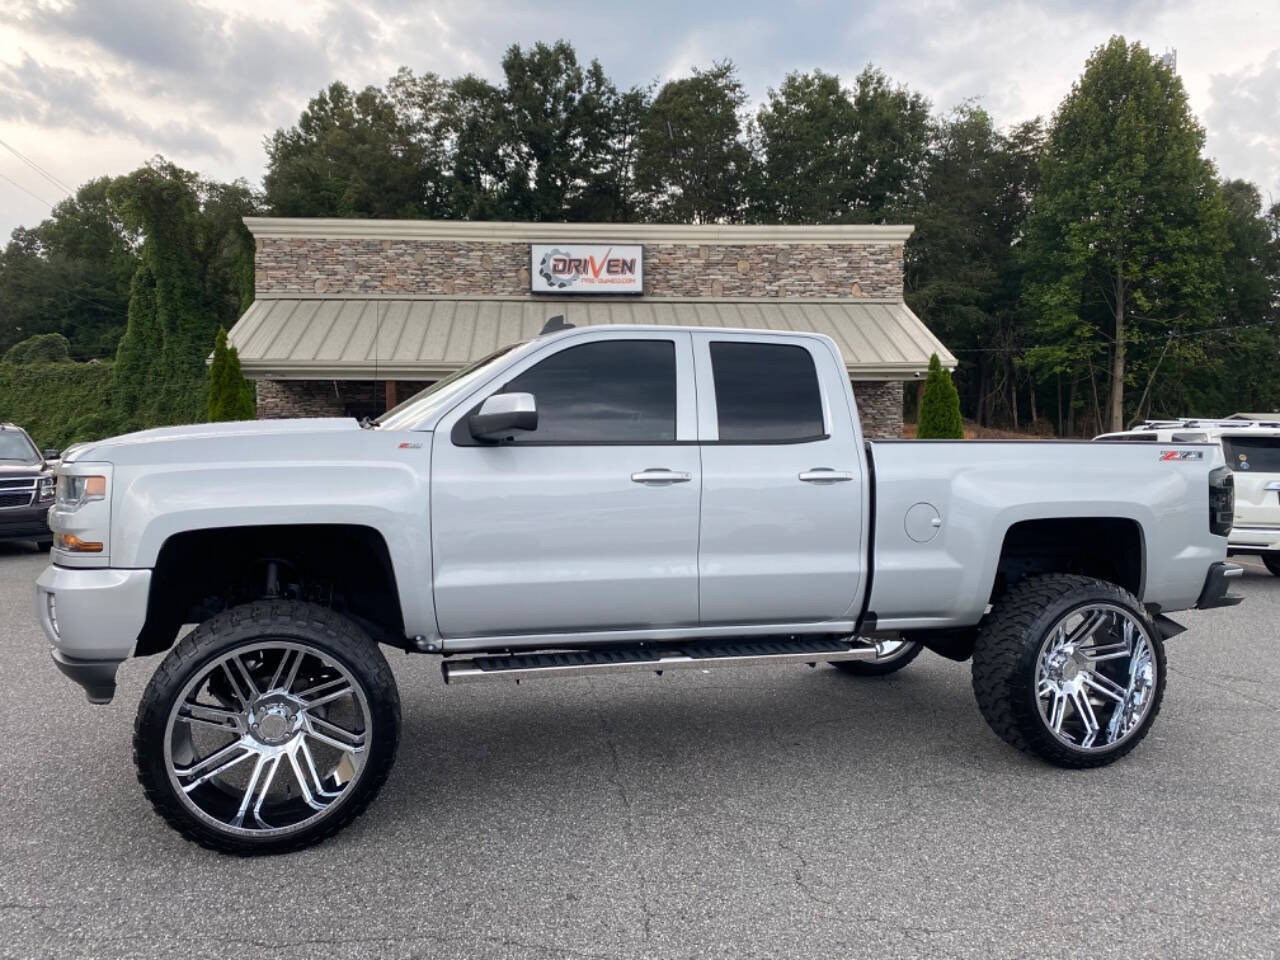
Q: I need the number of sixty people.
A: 0